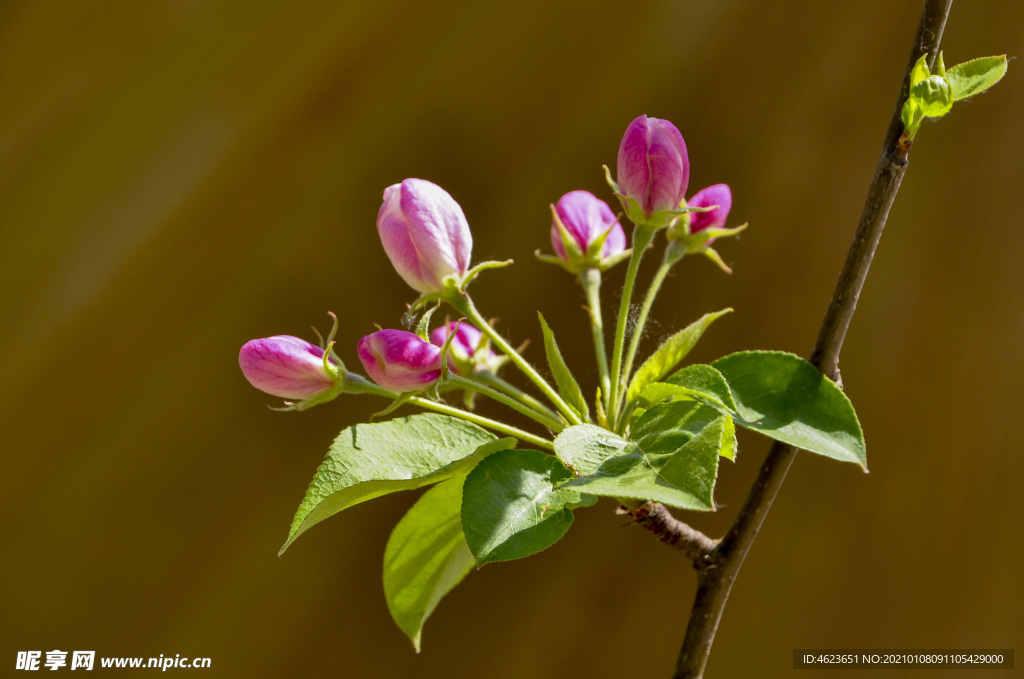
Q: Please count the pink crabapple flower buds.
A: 7